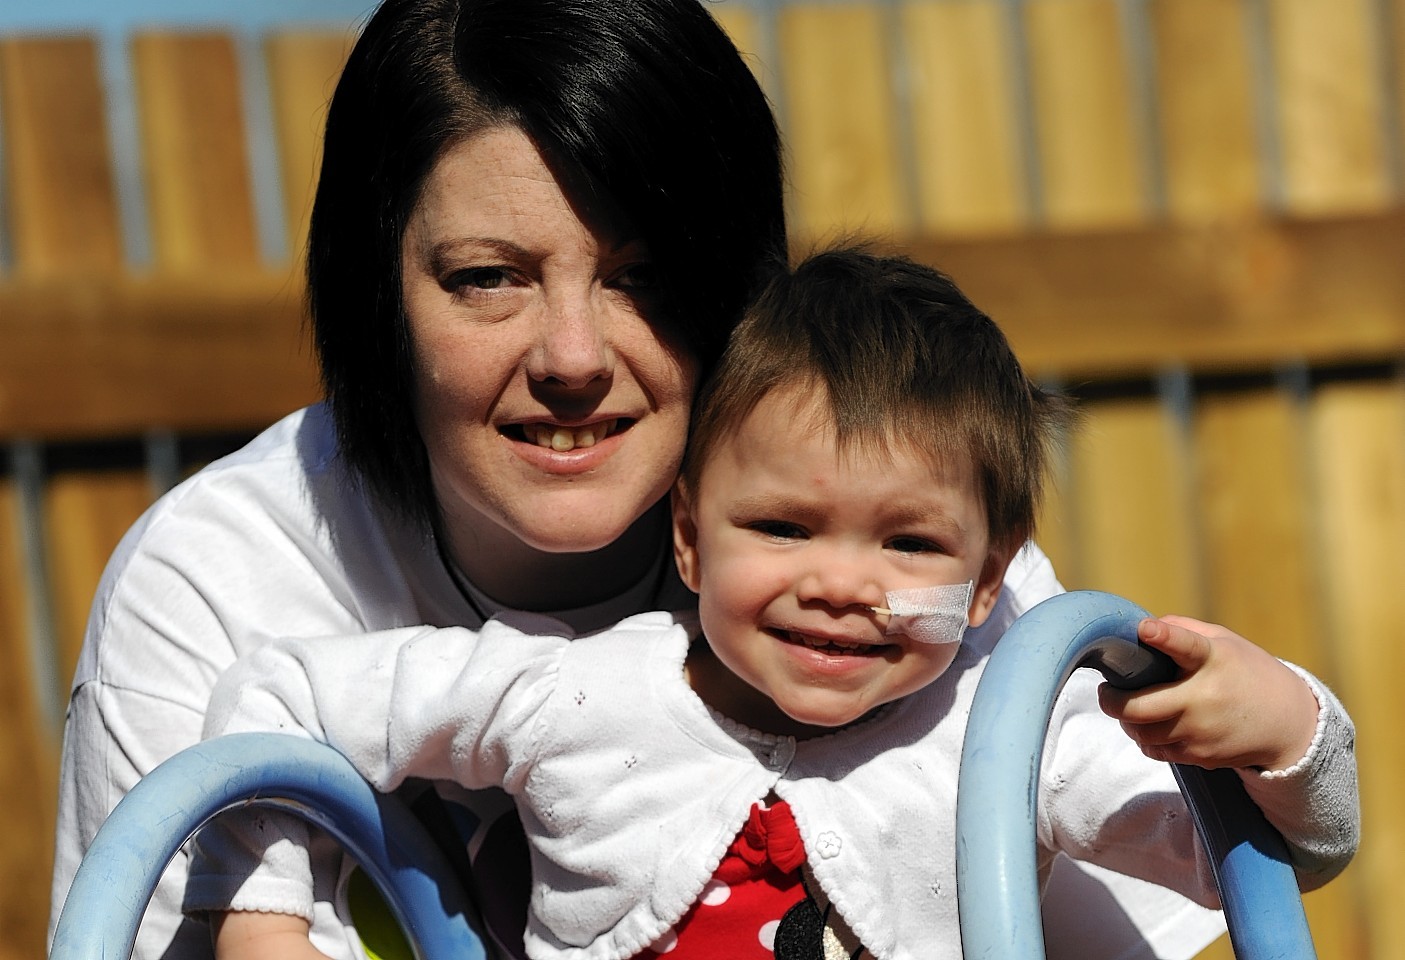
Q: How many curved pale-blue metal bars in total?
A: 2